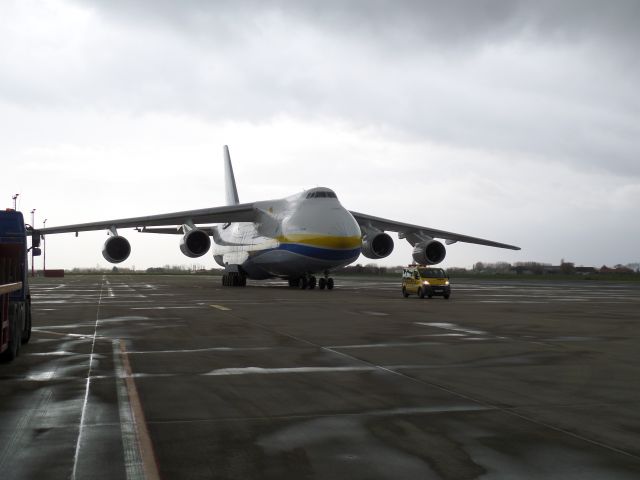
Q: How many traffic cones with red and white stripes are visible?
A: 0